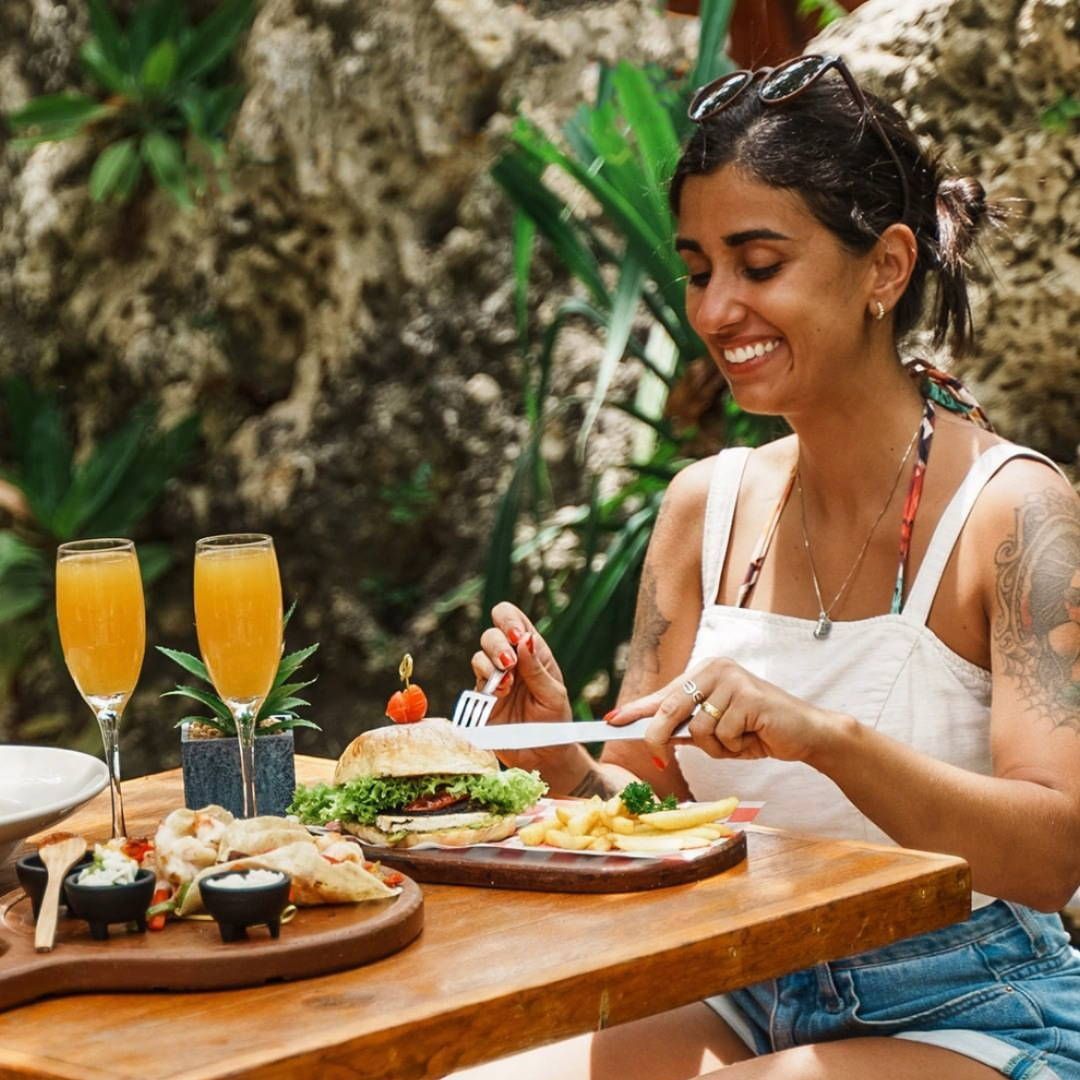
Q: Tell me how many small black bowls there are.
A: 3